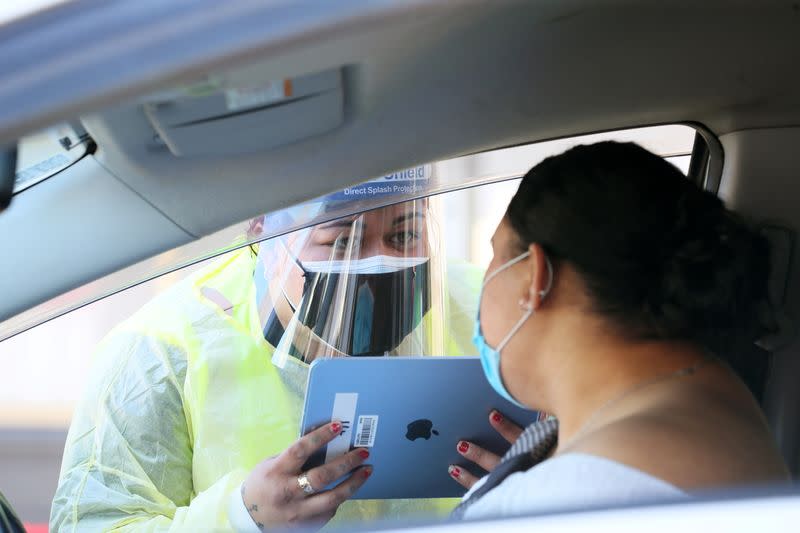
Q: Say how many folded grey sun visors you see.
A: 1